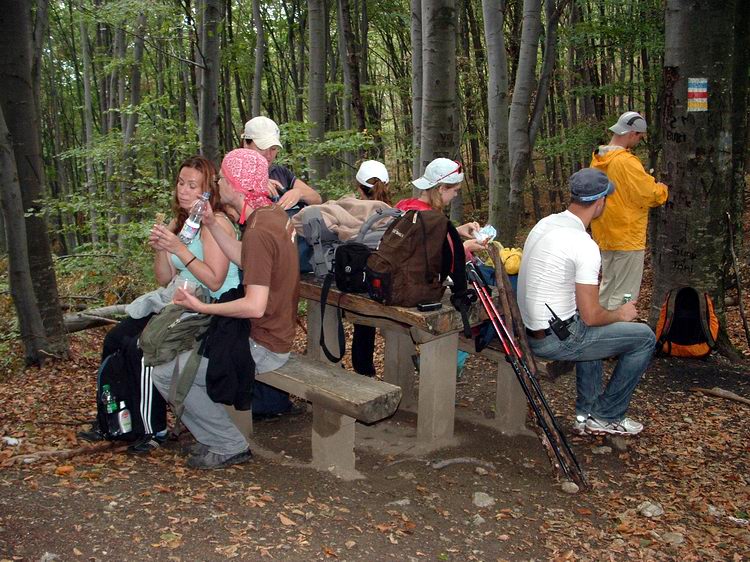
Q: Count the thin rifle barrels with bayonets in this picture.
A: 0